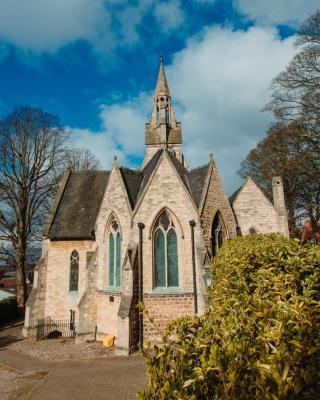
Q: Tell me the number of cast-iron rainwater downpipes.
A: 2